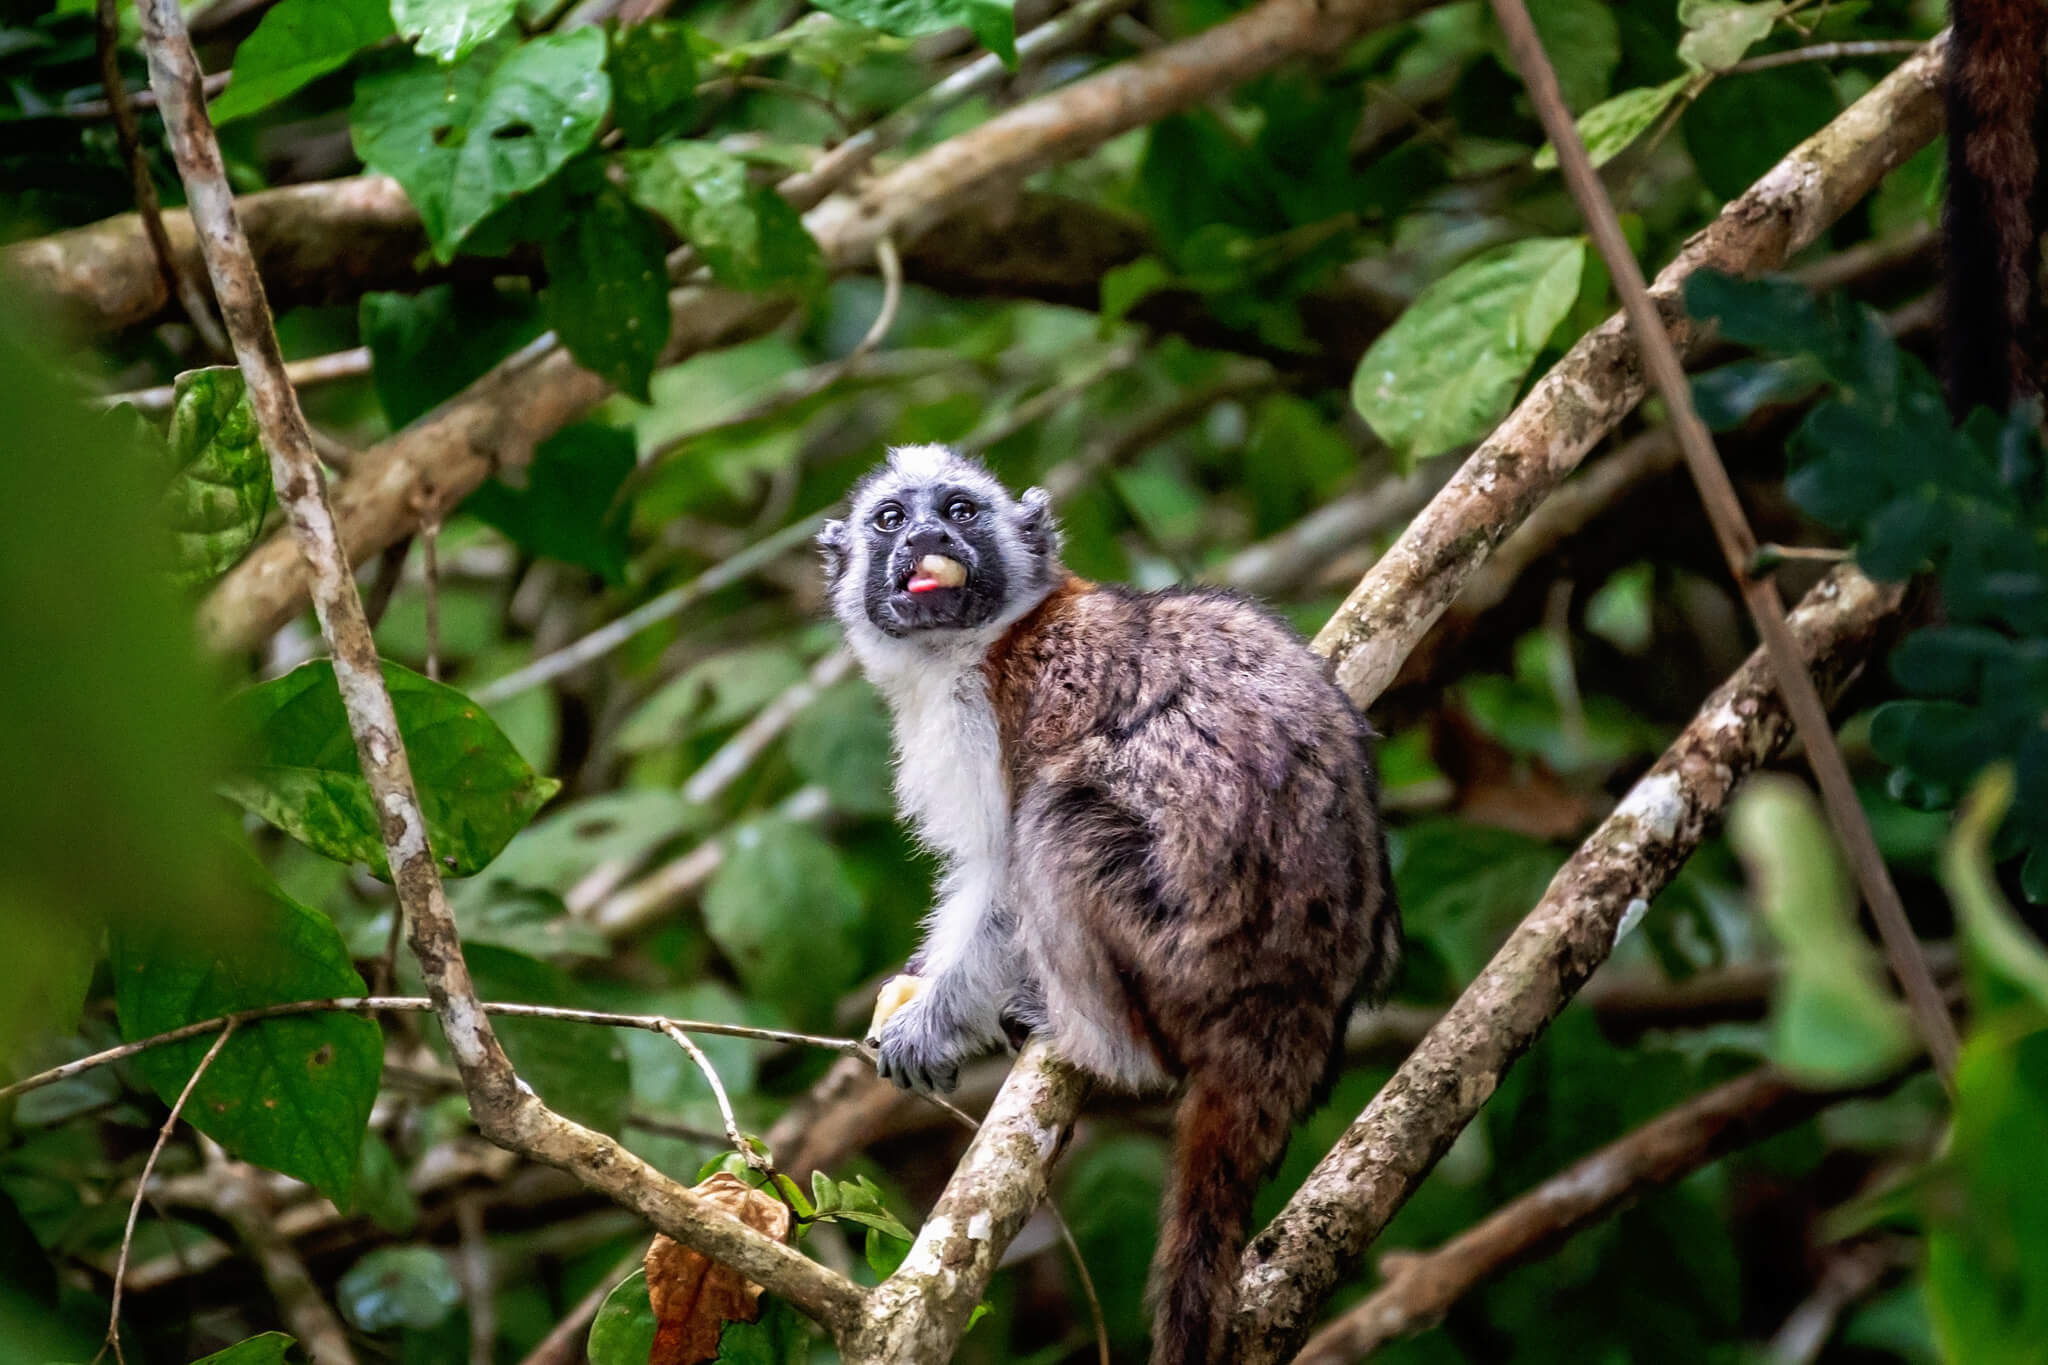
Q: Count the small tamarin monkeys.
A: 1